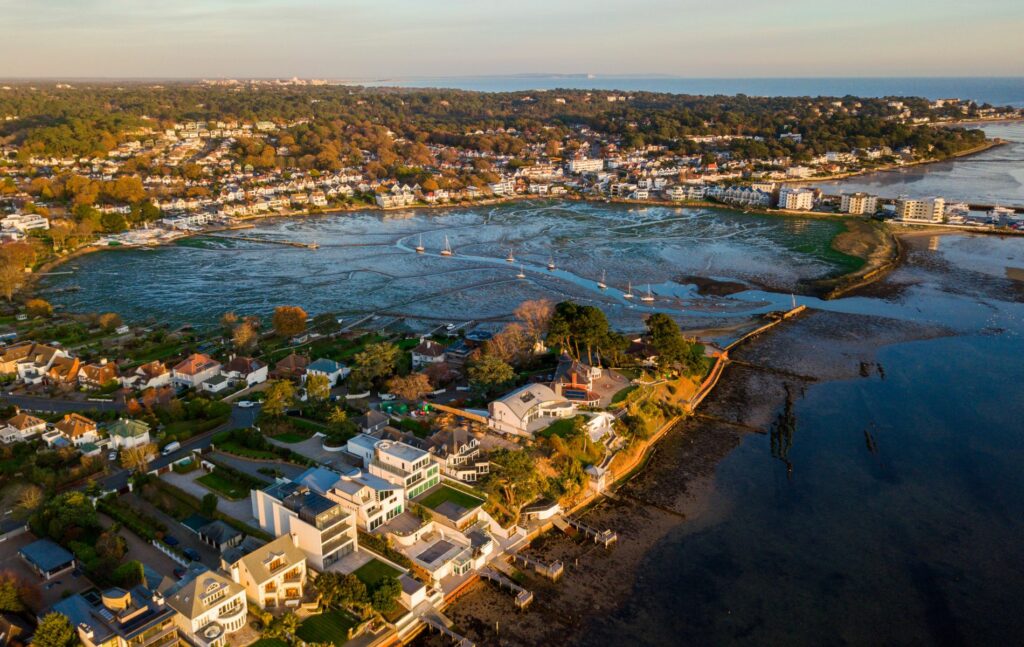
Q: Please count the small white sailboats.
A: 8